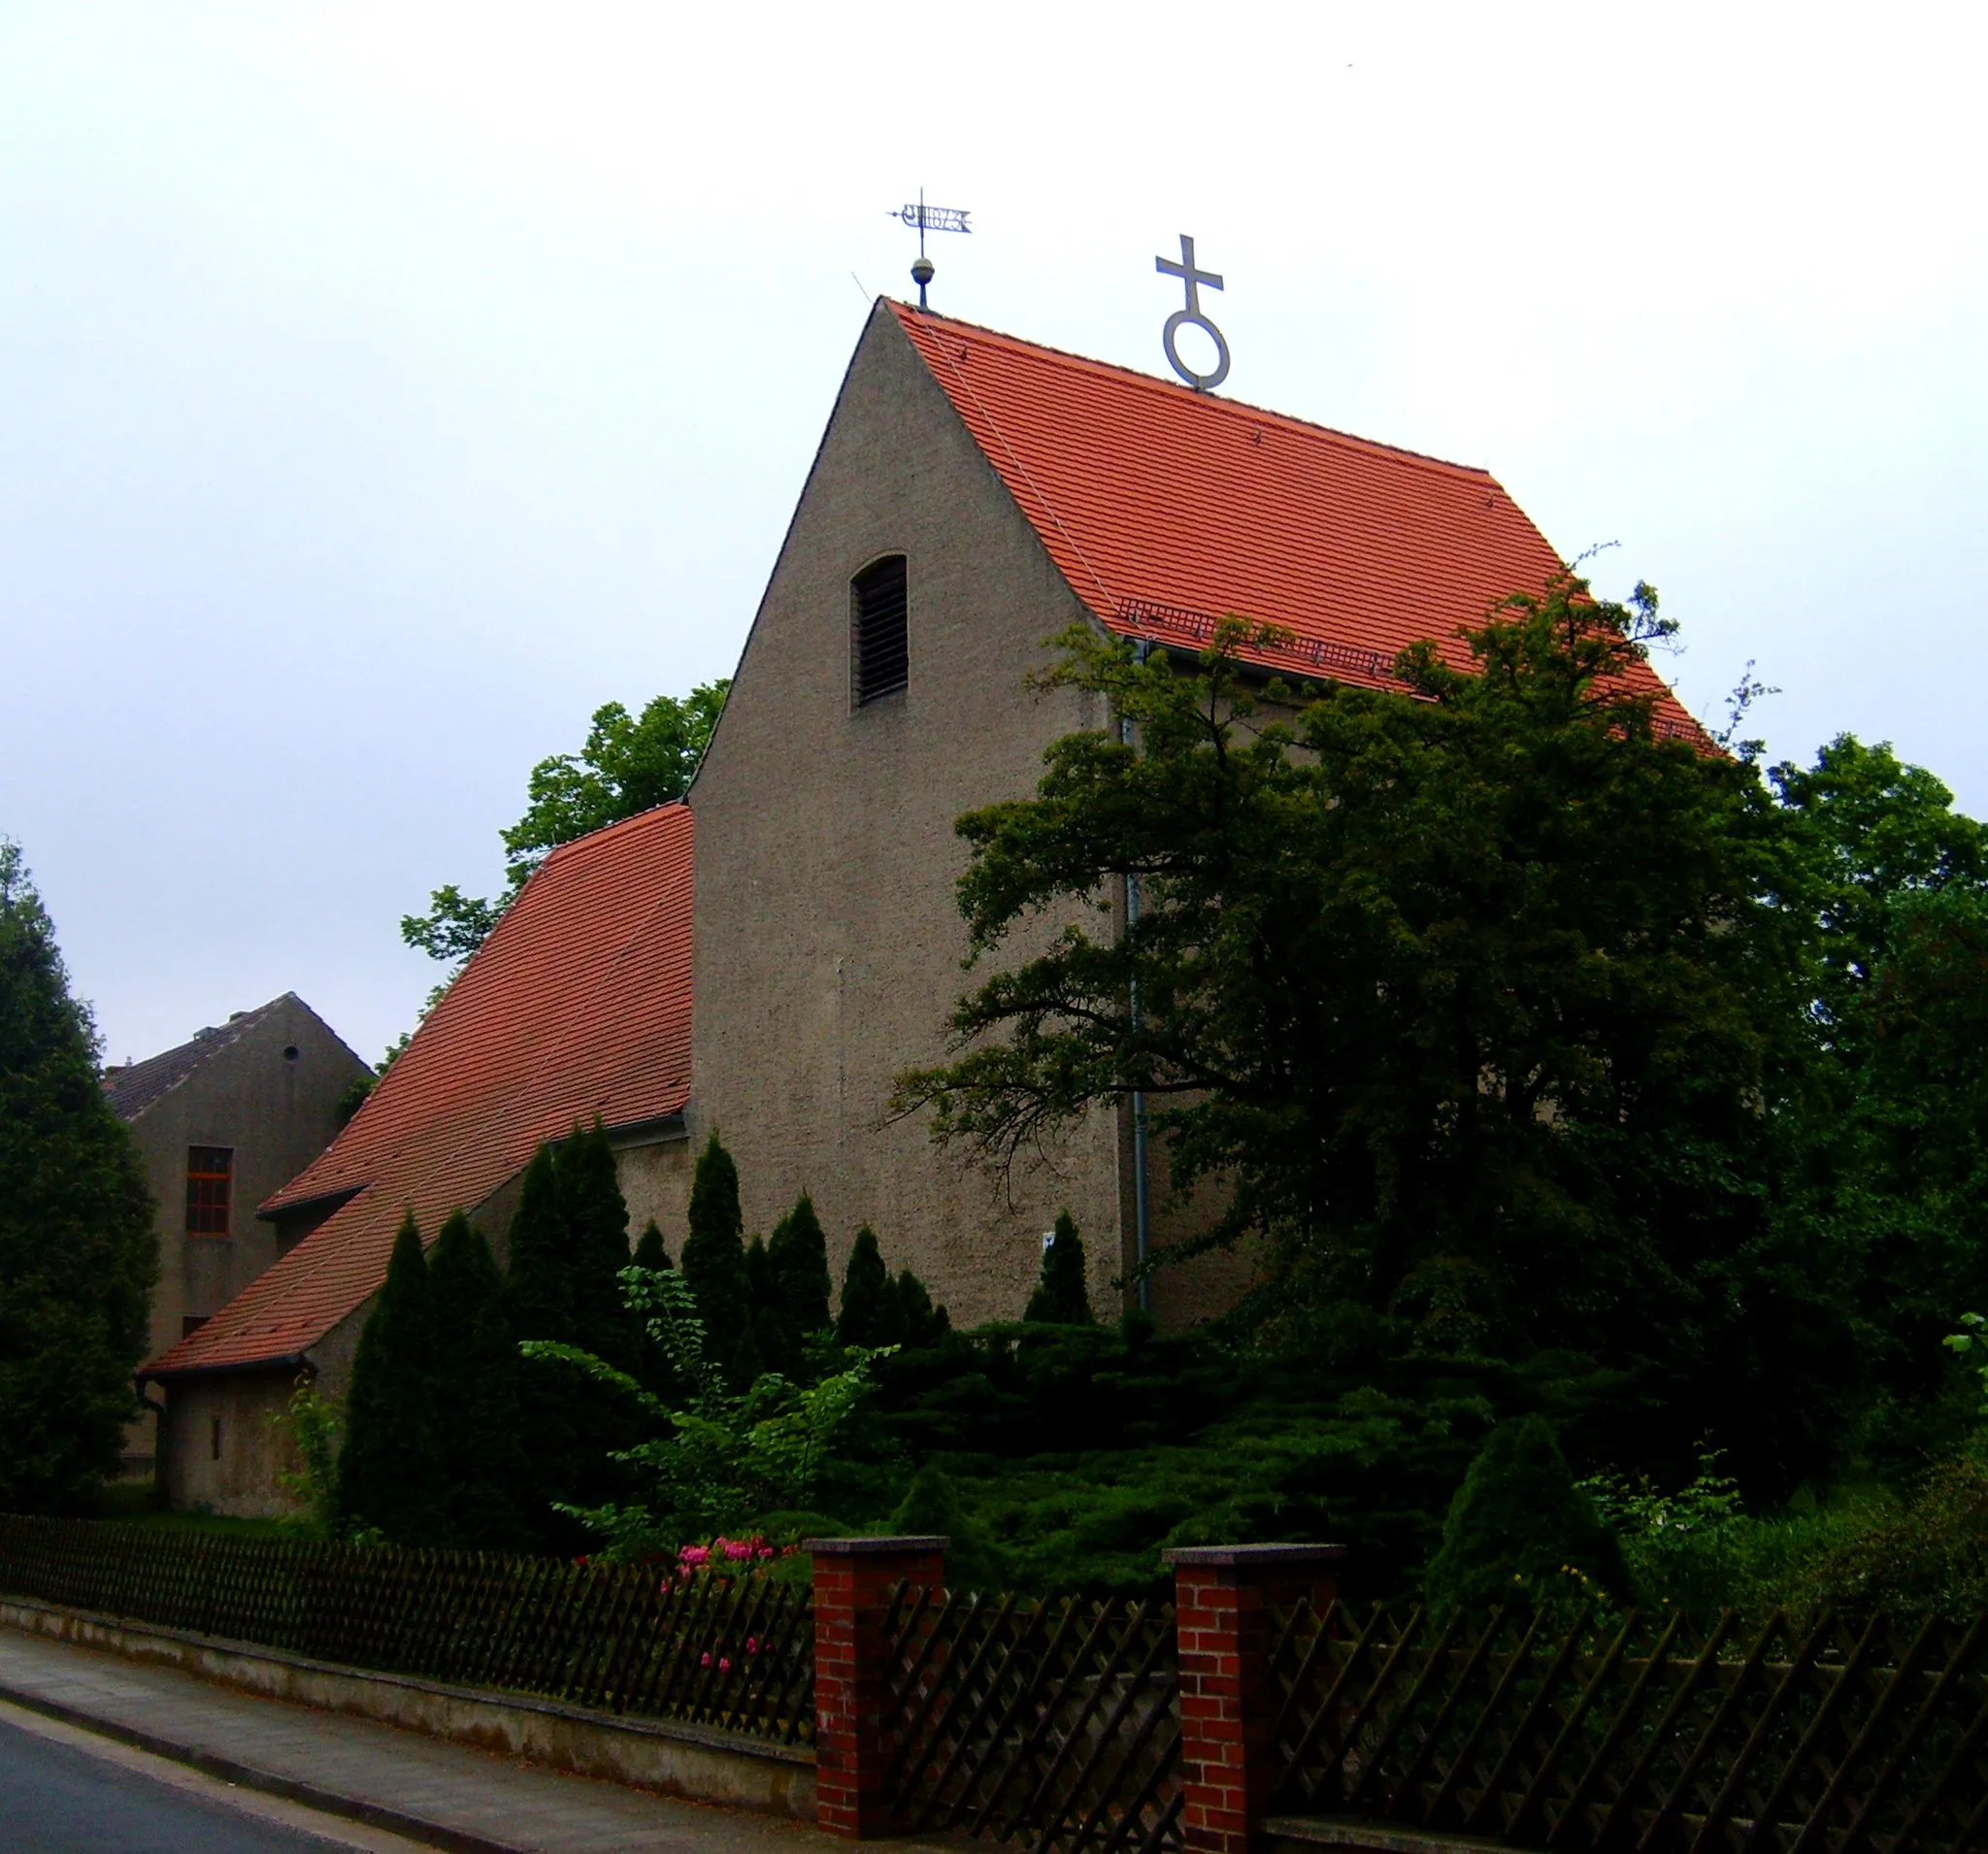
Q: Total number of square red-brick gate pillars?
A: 2